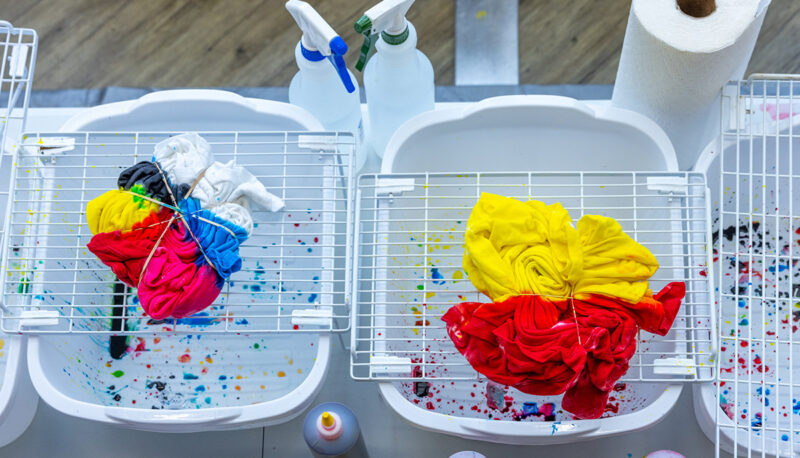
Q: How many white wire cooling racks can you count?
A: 4